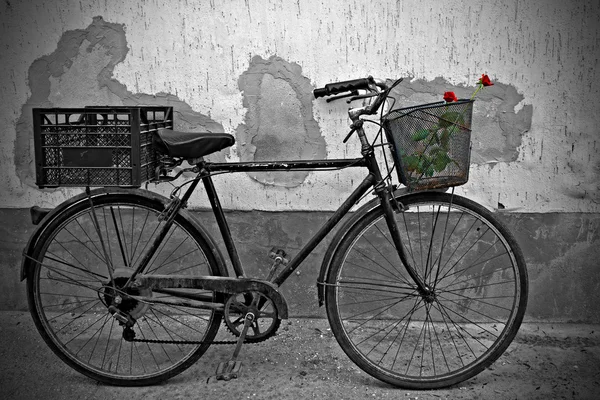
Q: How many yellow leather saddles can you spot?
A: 0